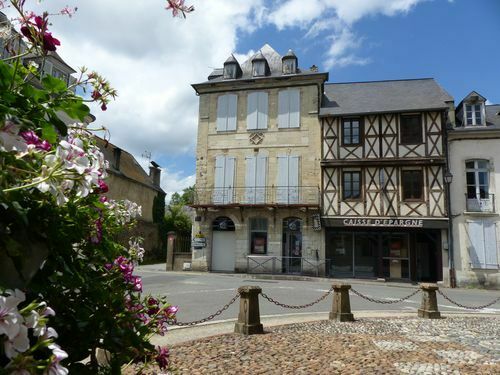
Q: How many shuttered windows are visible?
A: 7